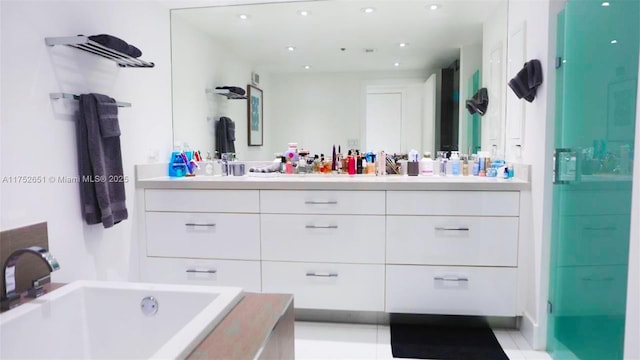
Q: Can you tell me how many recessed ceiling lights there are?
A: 8